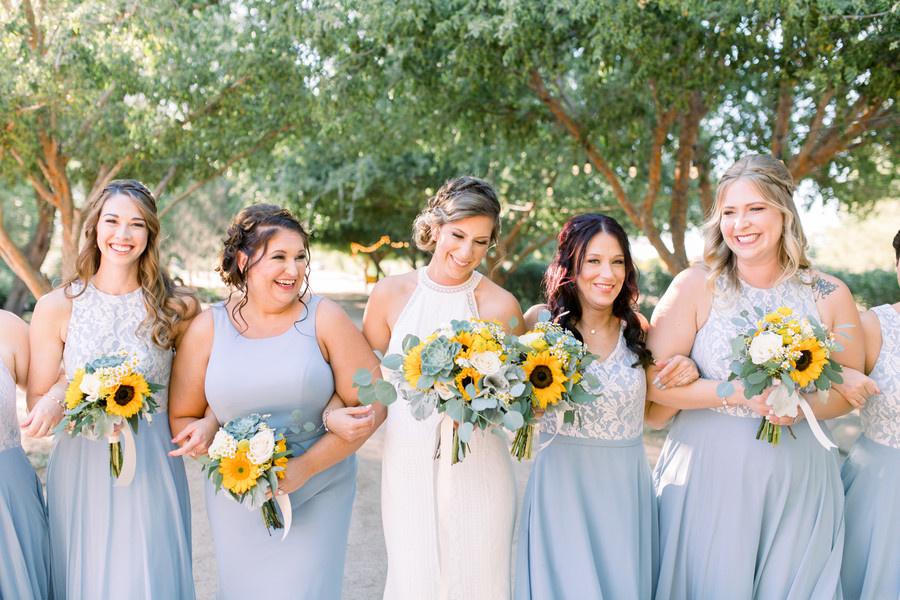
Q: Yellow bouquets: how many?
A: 5